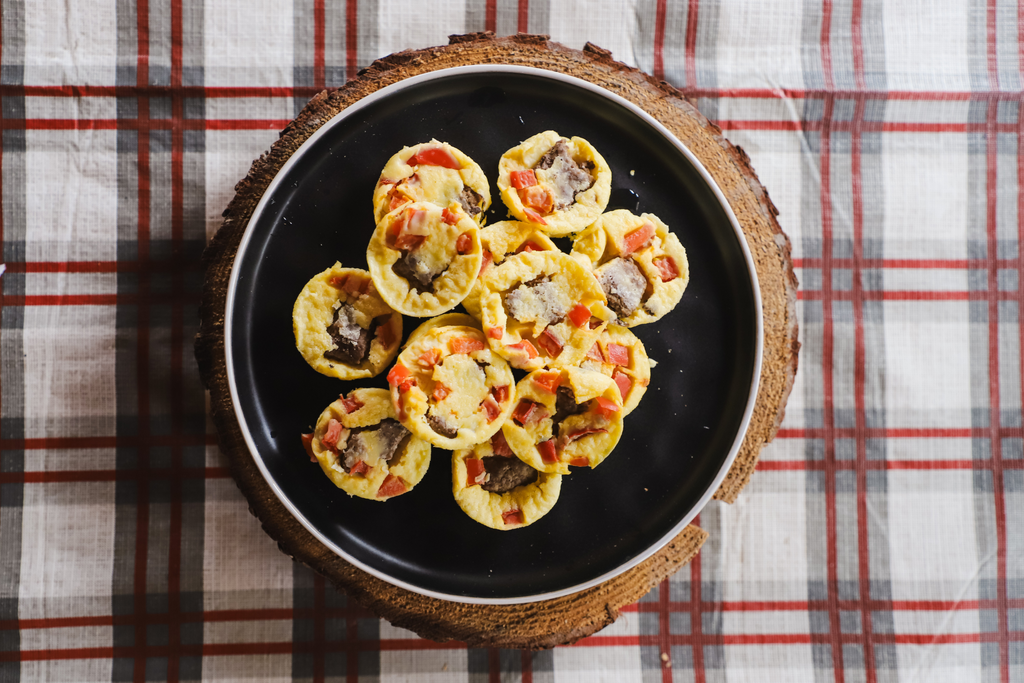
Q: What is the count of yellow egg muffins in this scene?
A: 13